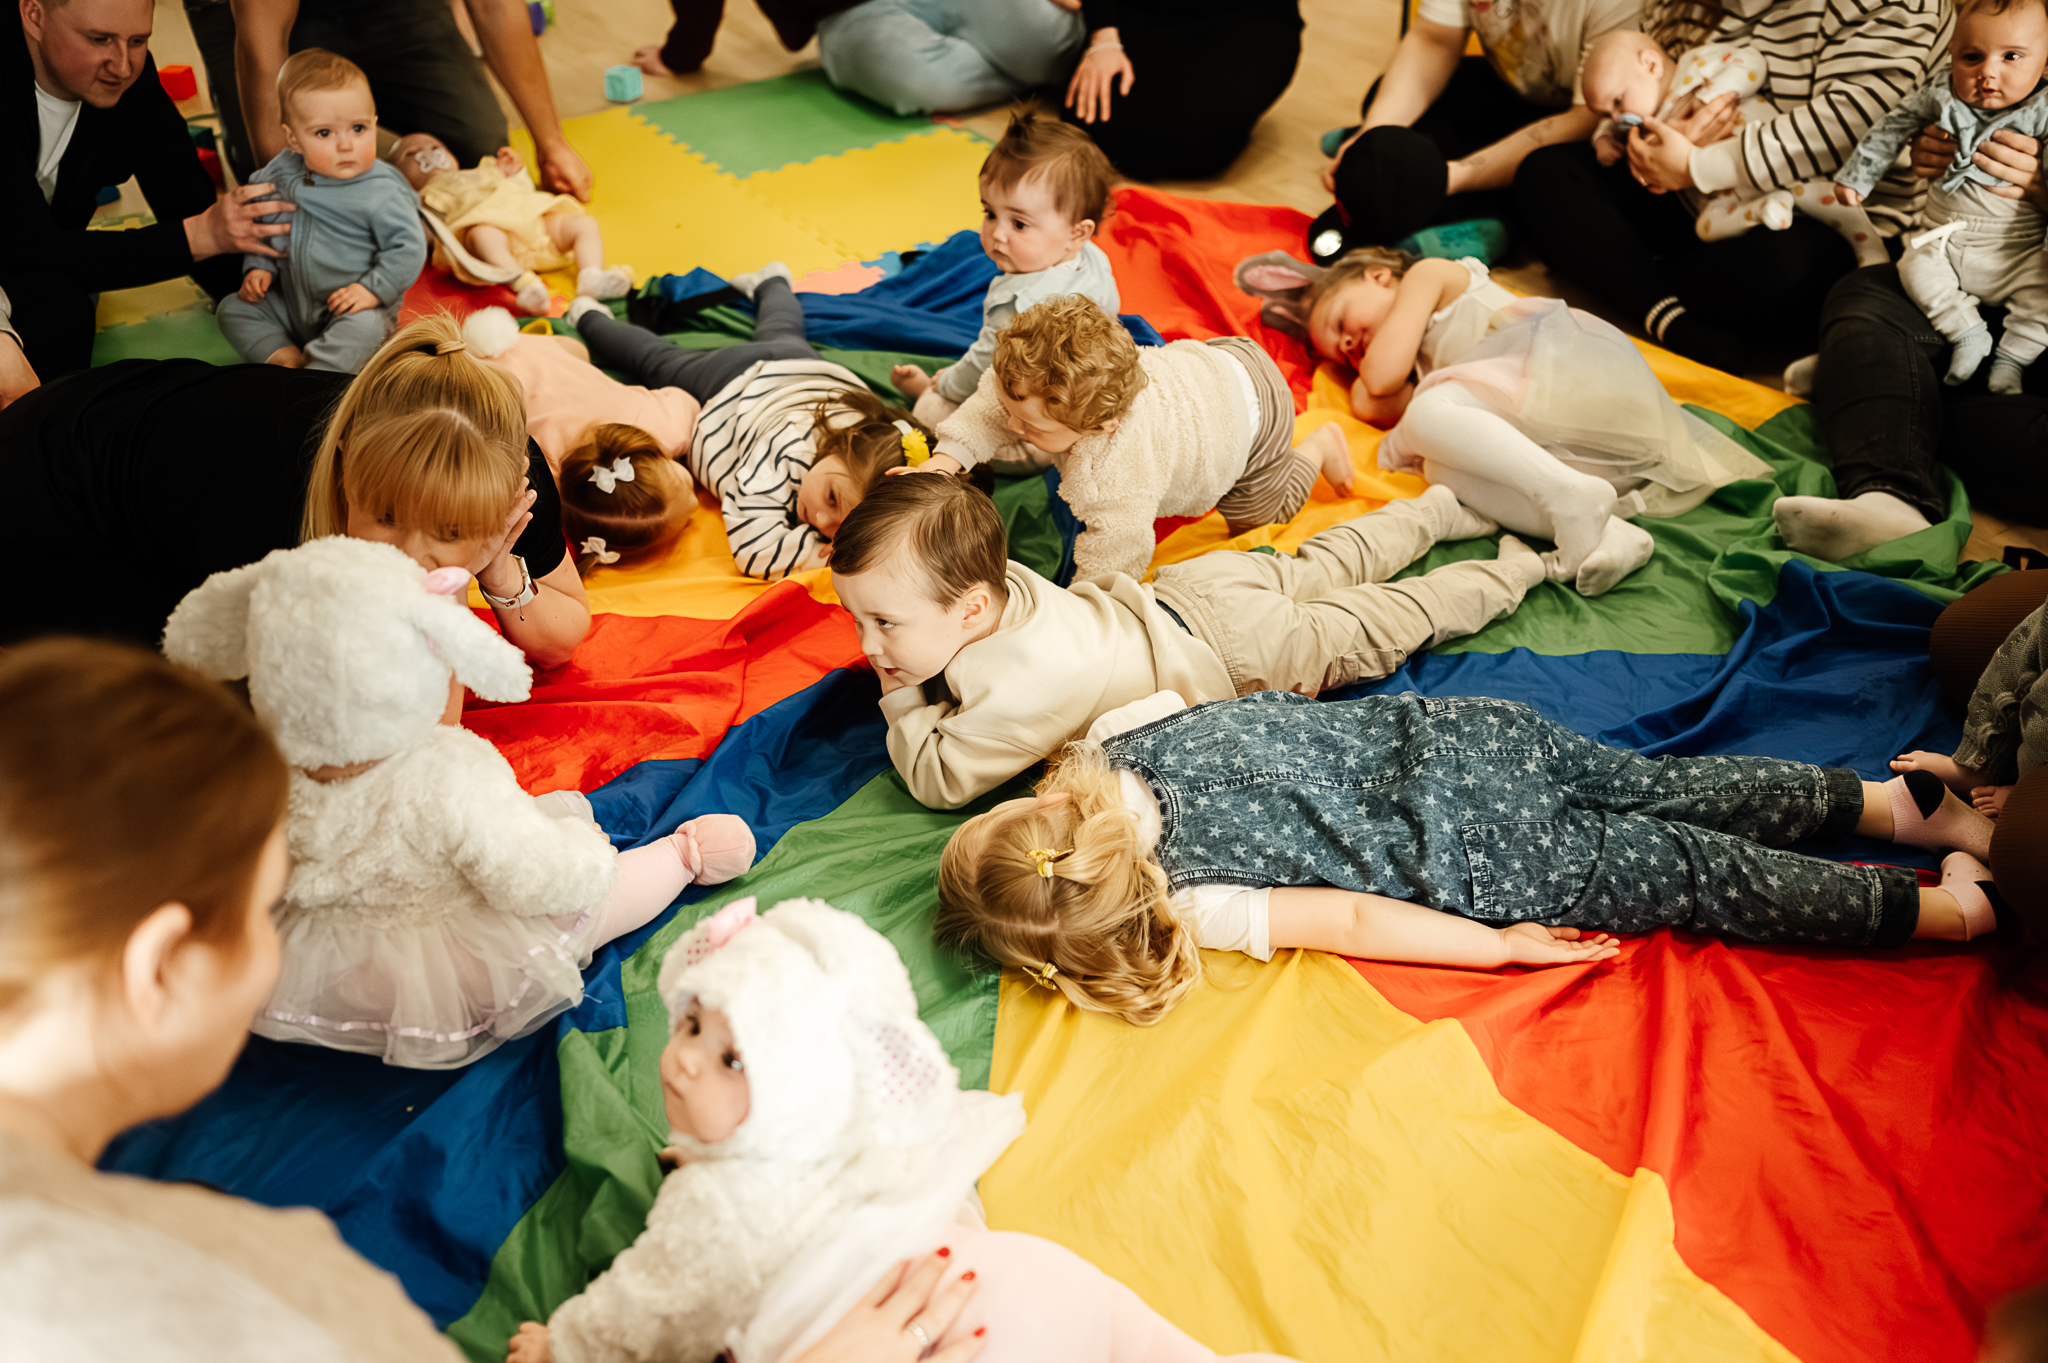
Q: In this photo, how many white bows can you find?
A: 2